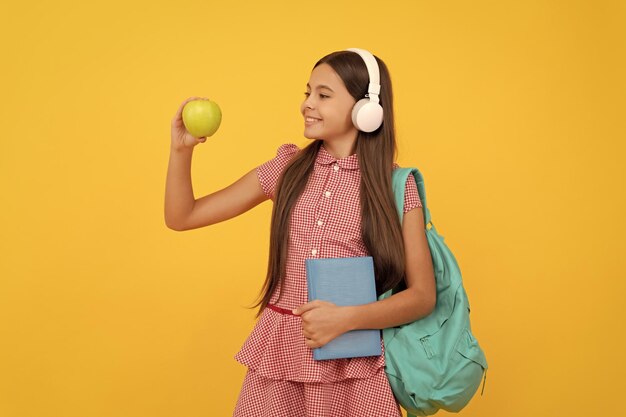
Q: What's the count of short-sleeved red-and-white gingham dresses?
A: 1